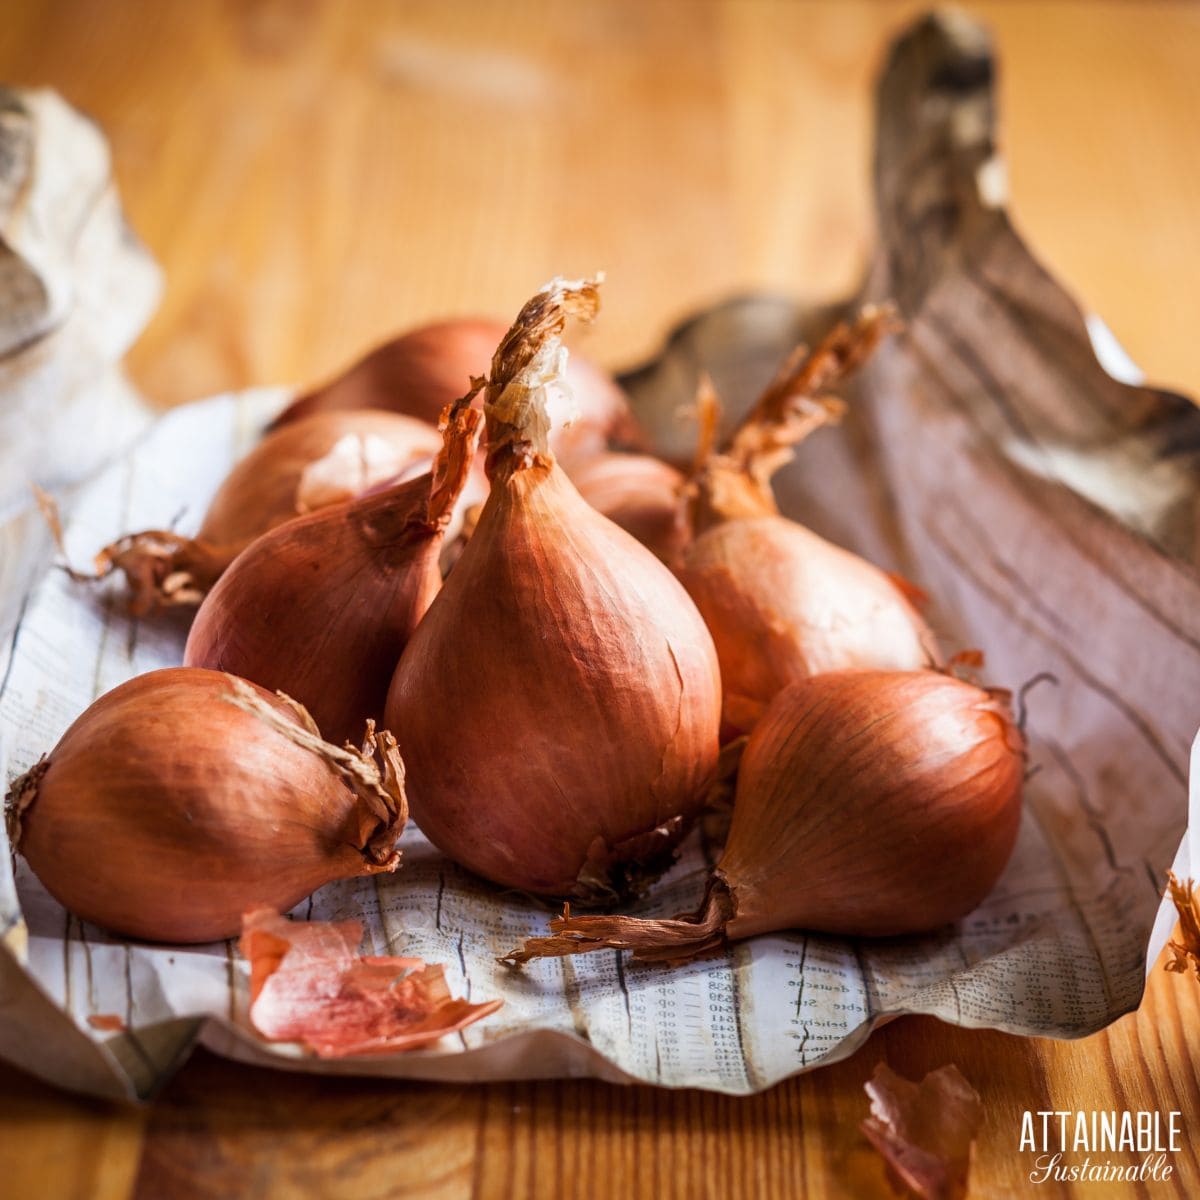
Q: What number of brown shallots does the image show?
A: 8